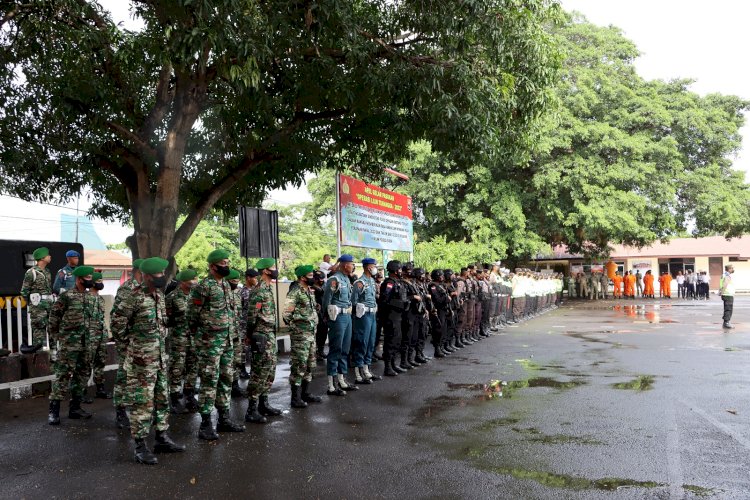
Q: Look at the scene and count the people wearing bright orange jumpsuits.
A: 7